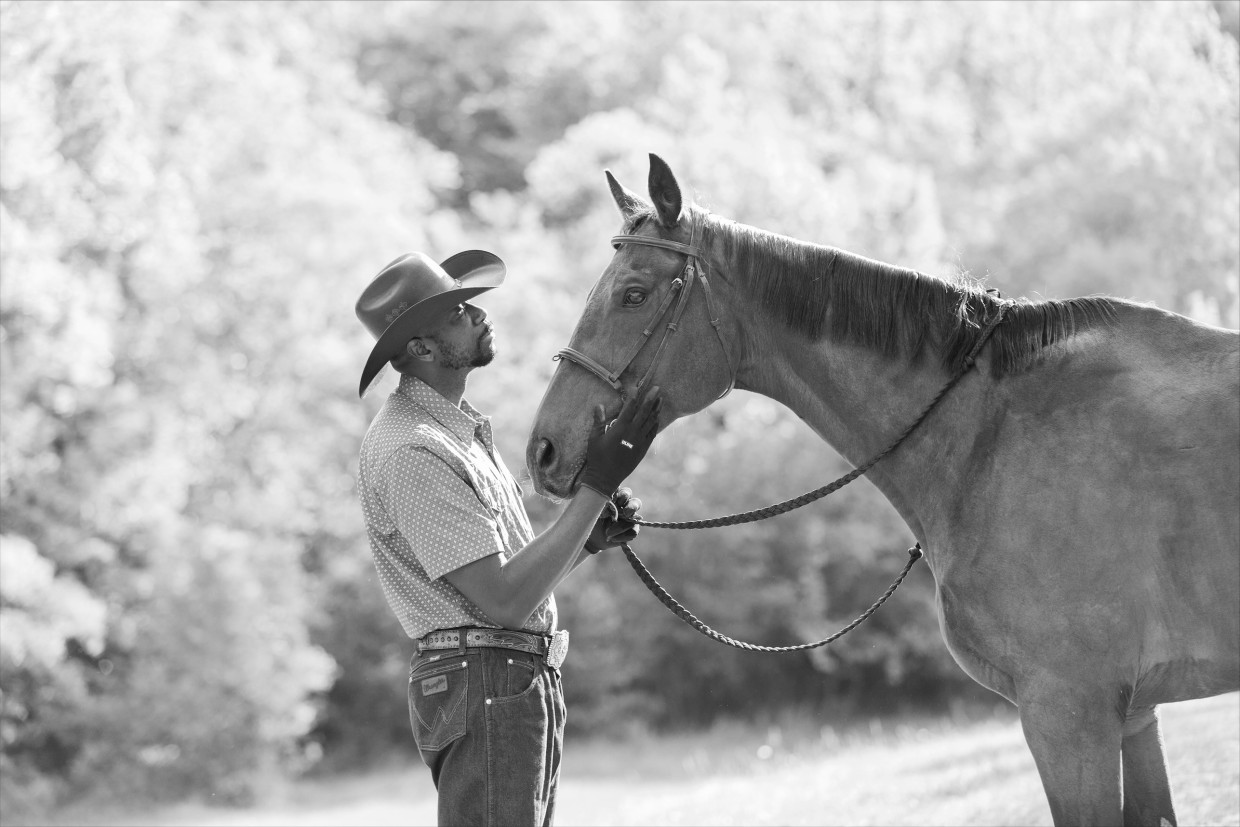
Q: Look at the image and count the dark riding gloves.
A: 2